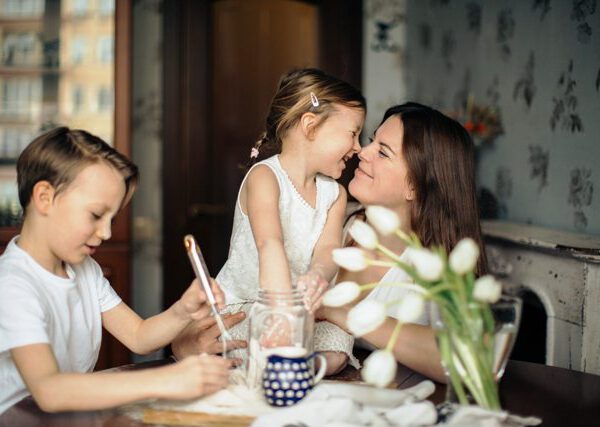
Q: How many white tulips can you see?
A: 10